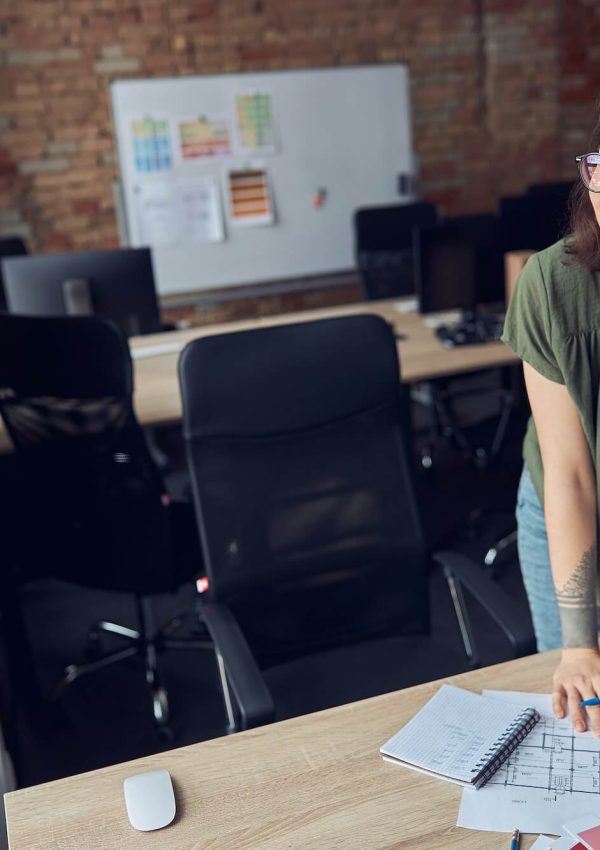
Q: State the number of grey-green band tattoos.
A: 1